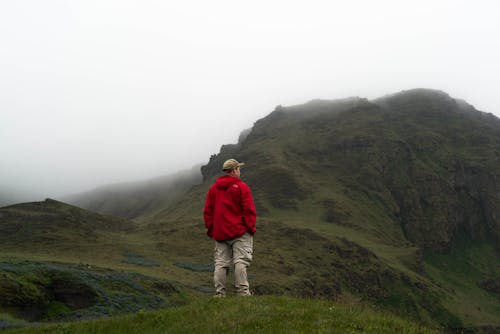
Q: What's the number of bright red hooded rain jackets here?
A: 1